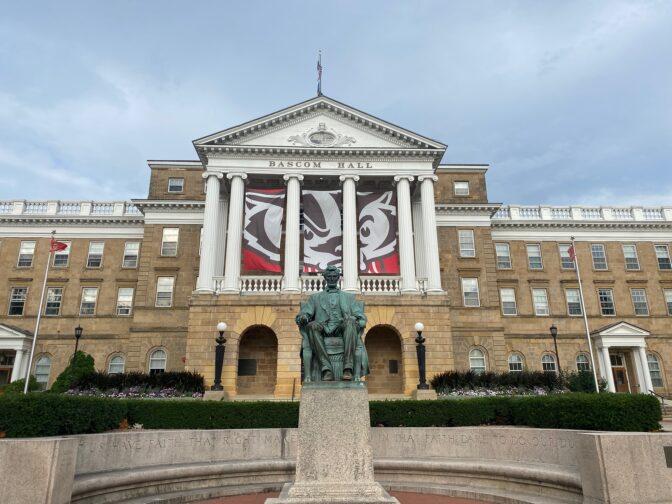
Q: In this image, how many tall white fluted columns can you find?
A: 6